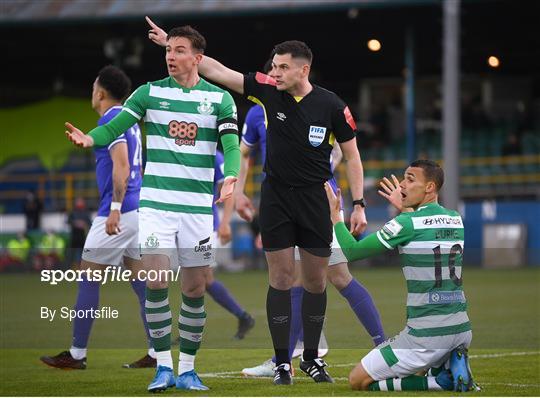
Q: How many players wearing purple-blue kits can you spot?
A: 3